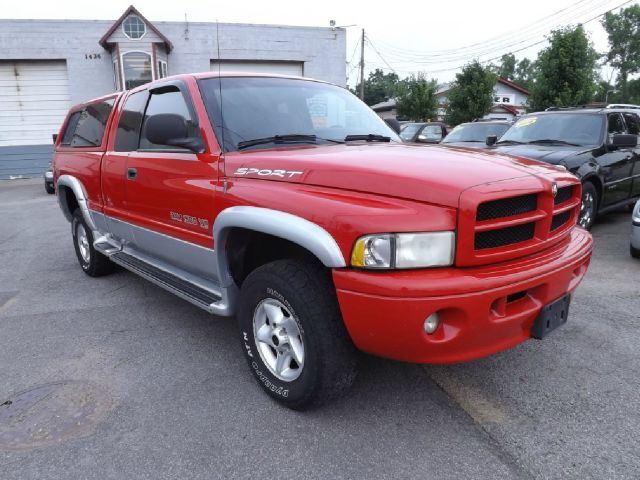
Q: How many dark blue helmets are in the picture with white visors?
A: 0